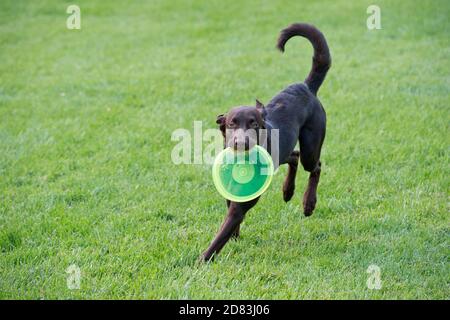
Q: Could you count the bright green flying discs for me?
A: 1